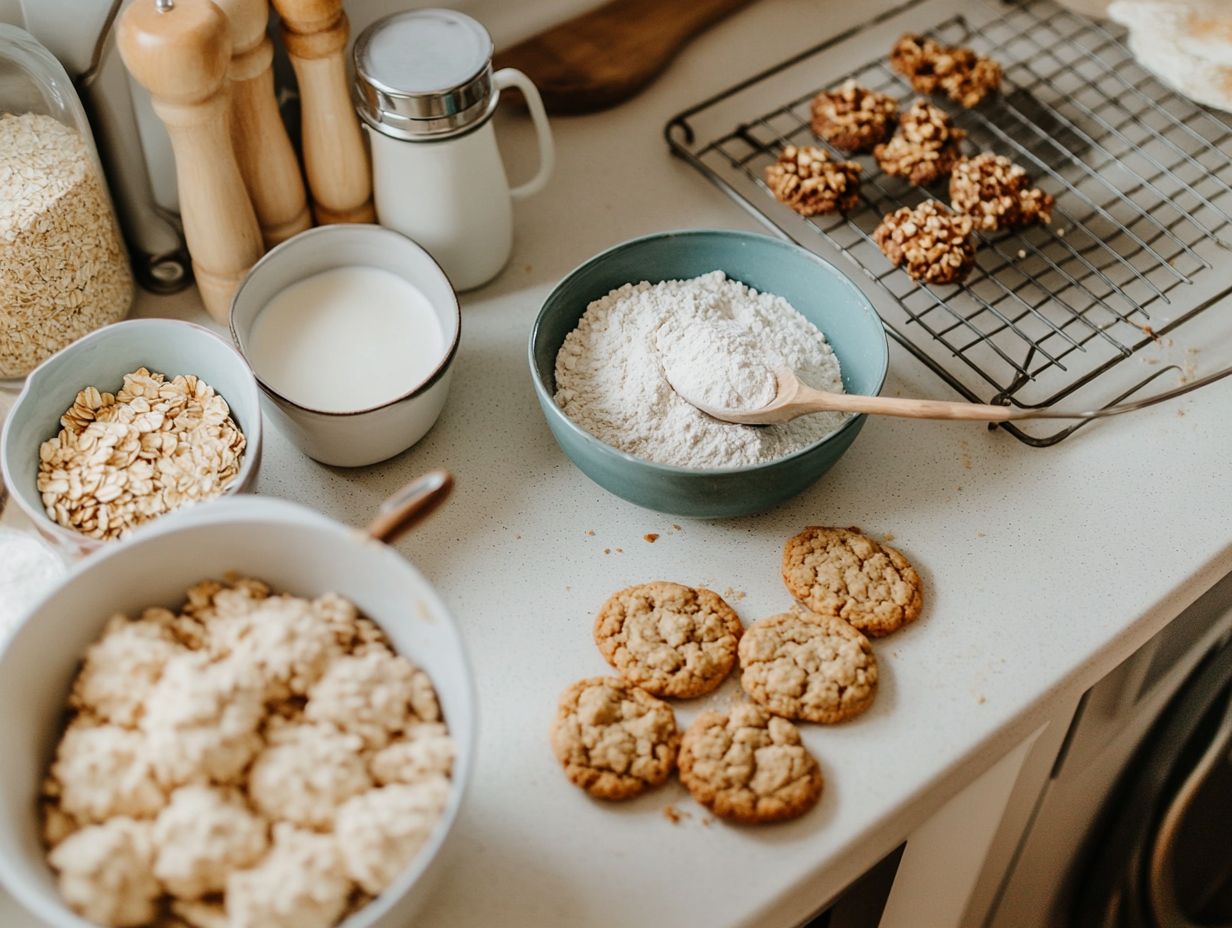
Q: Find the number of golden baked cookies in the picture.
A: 5